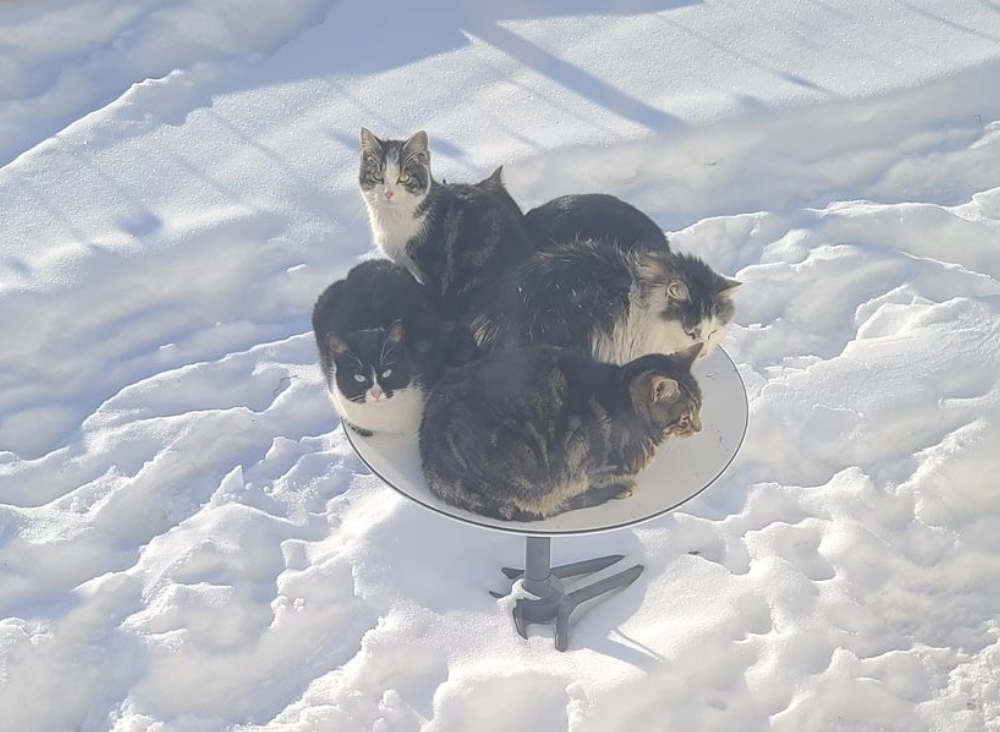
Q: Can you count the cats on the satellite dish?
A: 5